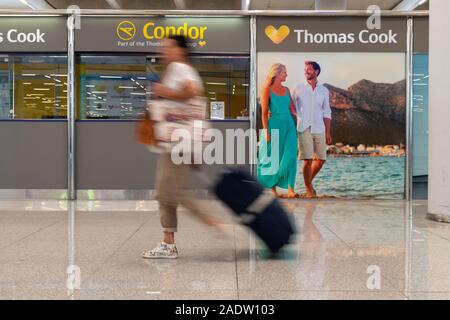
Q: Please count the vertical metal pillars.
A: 3